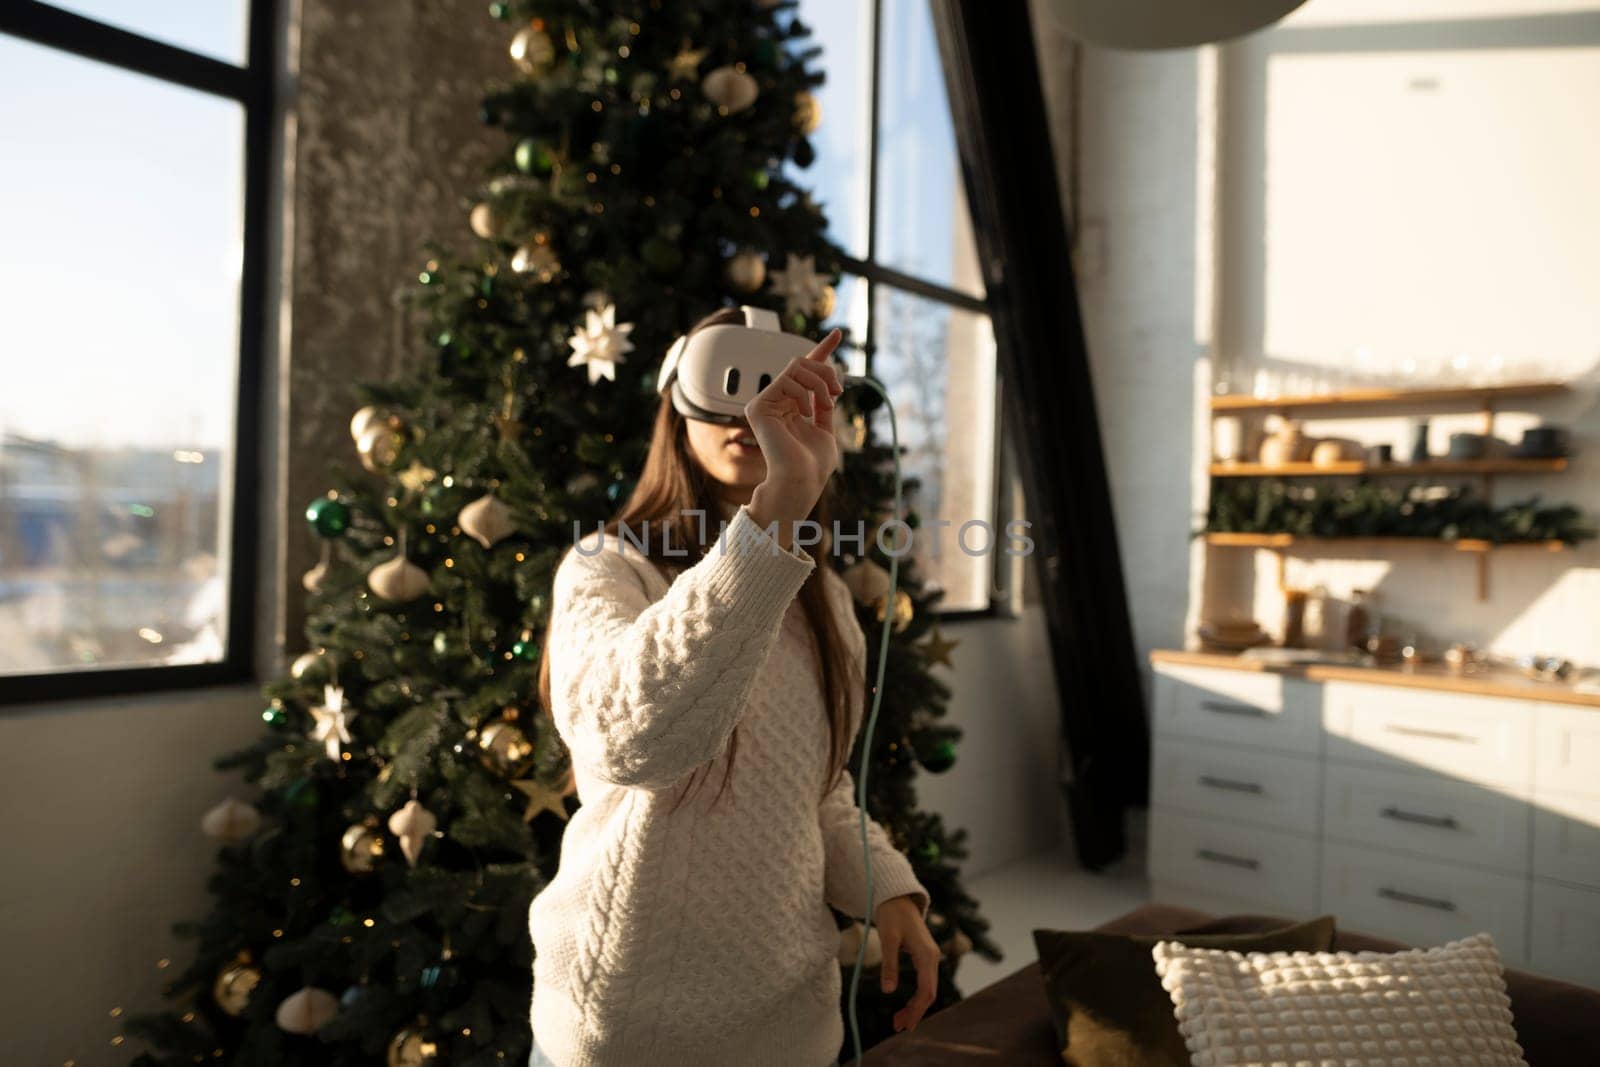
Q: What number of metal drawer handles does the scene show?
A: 6